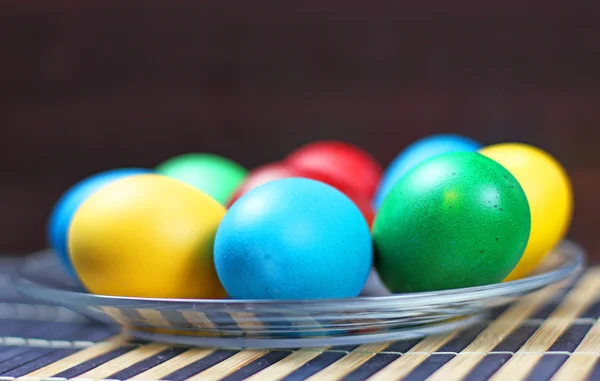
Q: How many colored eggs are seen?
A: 9